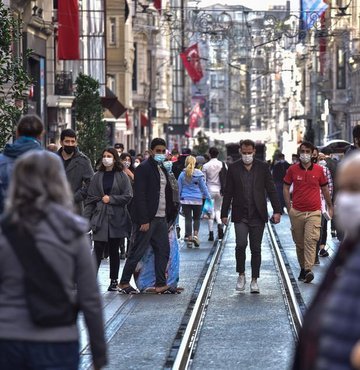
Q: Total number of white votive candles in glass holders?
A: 0